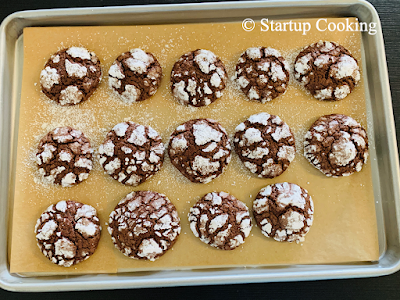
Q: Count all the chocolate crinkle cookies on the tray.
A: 14